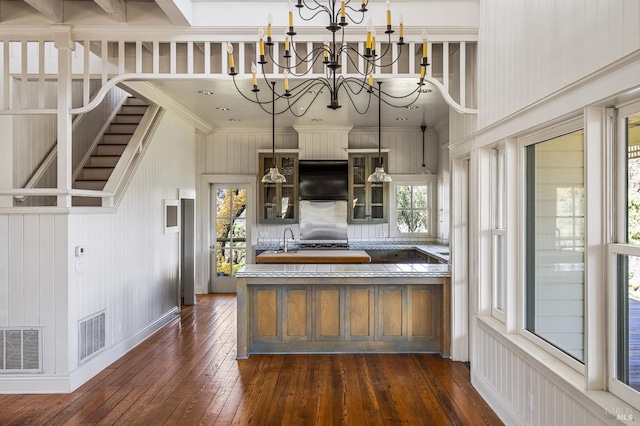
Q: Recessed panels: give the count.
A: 6